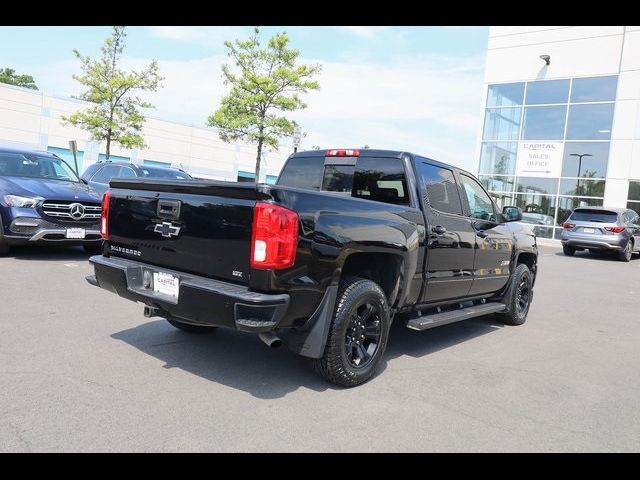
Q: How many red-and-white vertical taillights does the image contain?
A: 2